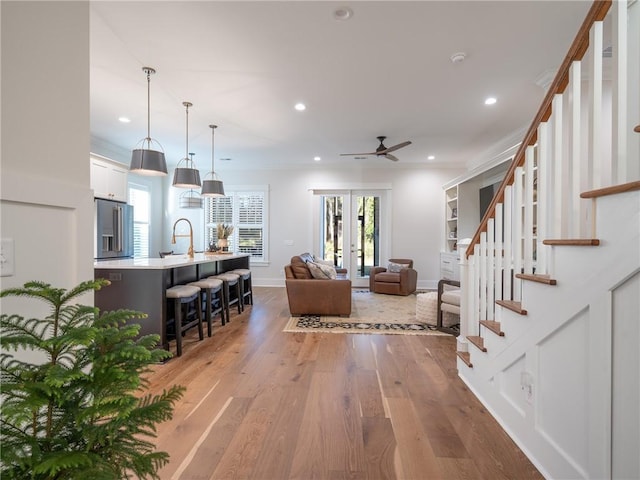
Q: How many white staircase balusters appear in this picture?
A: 13